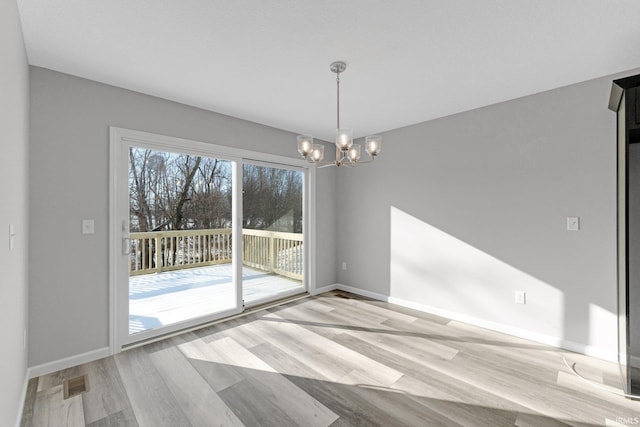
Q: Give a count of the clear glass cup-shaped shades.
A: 5